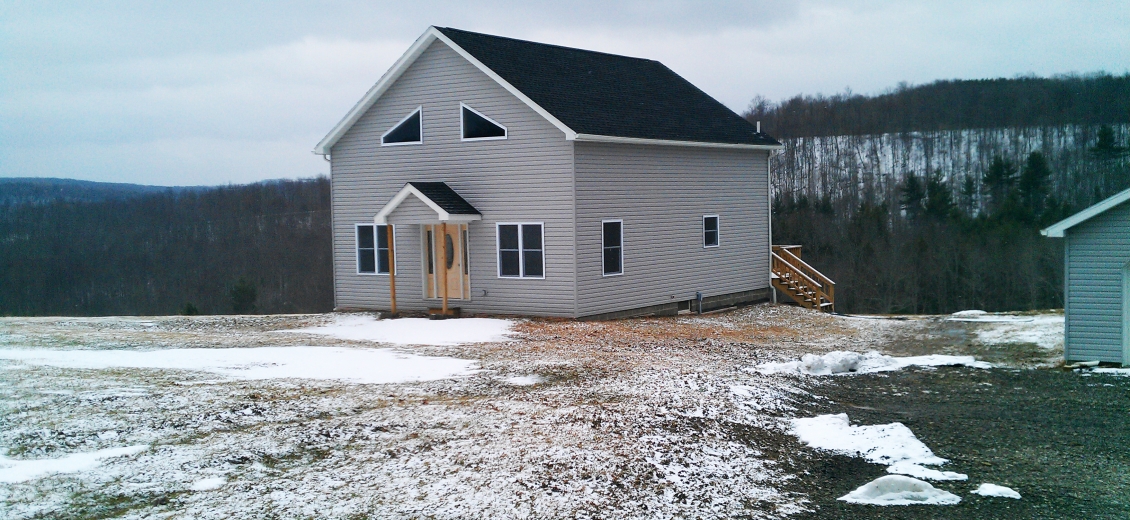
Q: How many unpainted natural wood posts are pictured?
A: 2